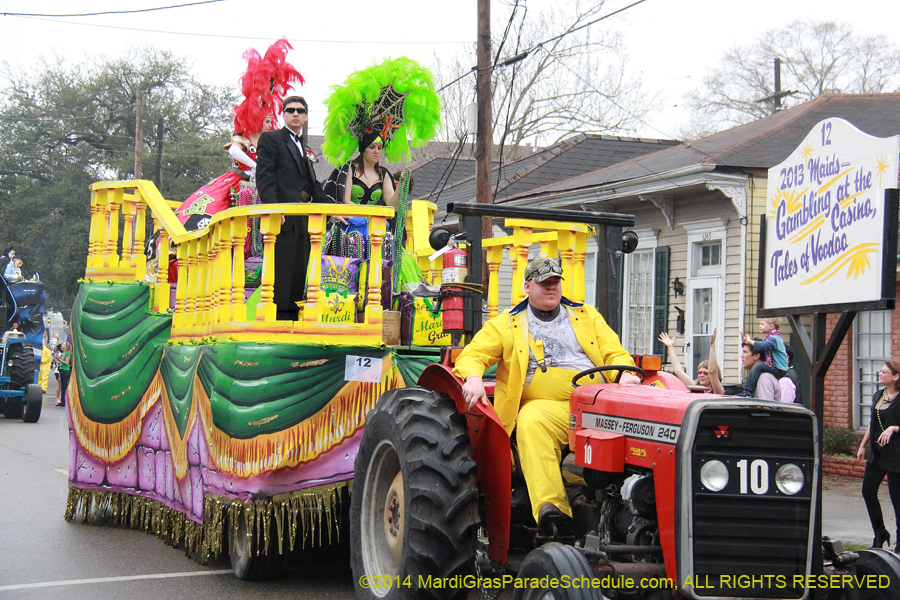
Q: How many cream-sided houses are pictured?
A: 1